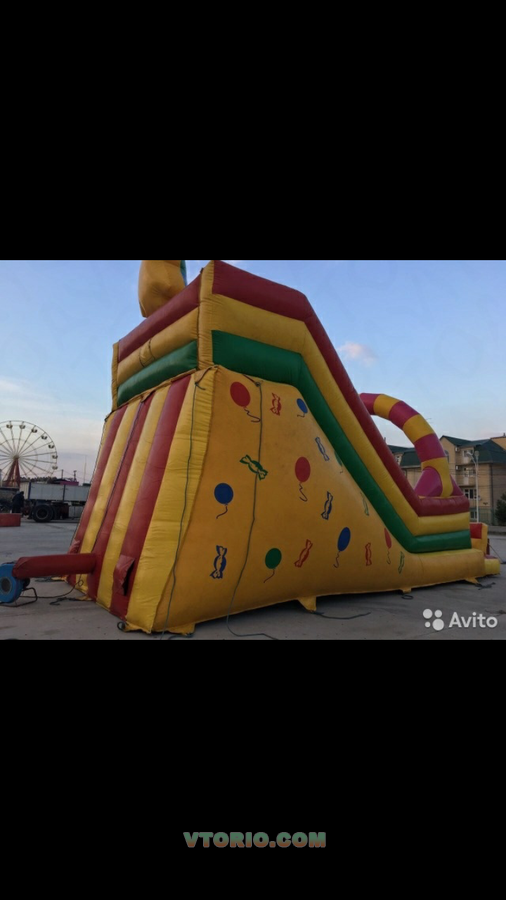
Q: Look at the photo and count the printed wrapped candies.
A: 9